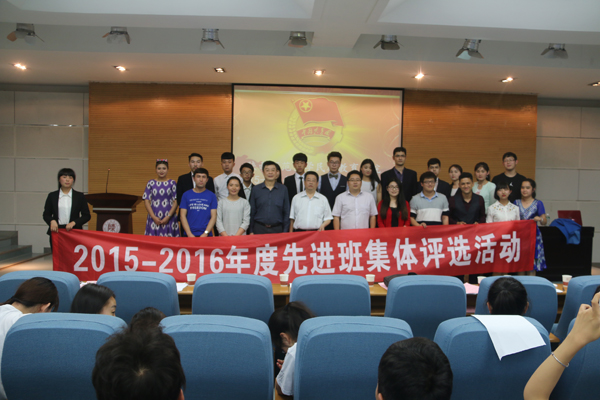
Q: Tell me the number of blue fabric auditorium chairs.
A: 12